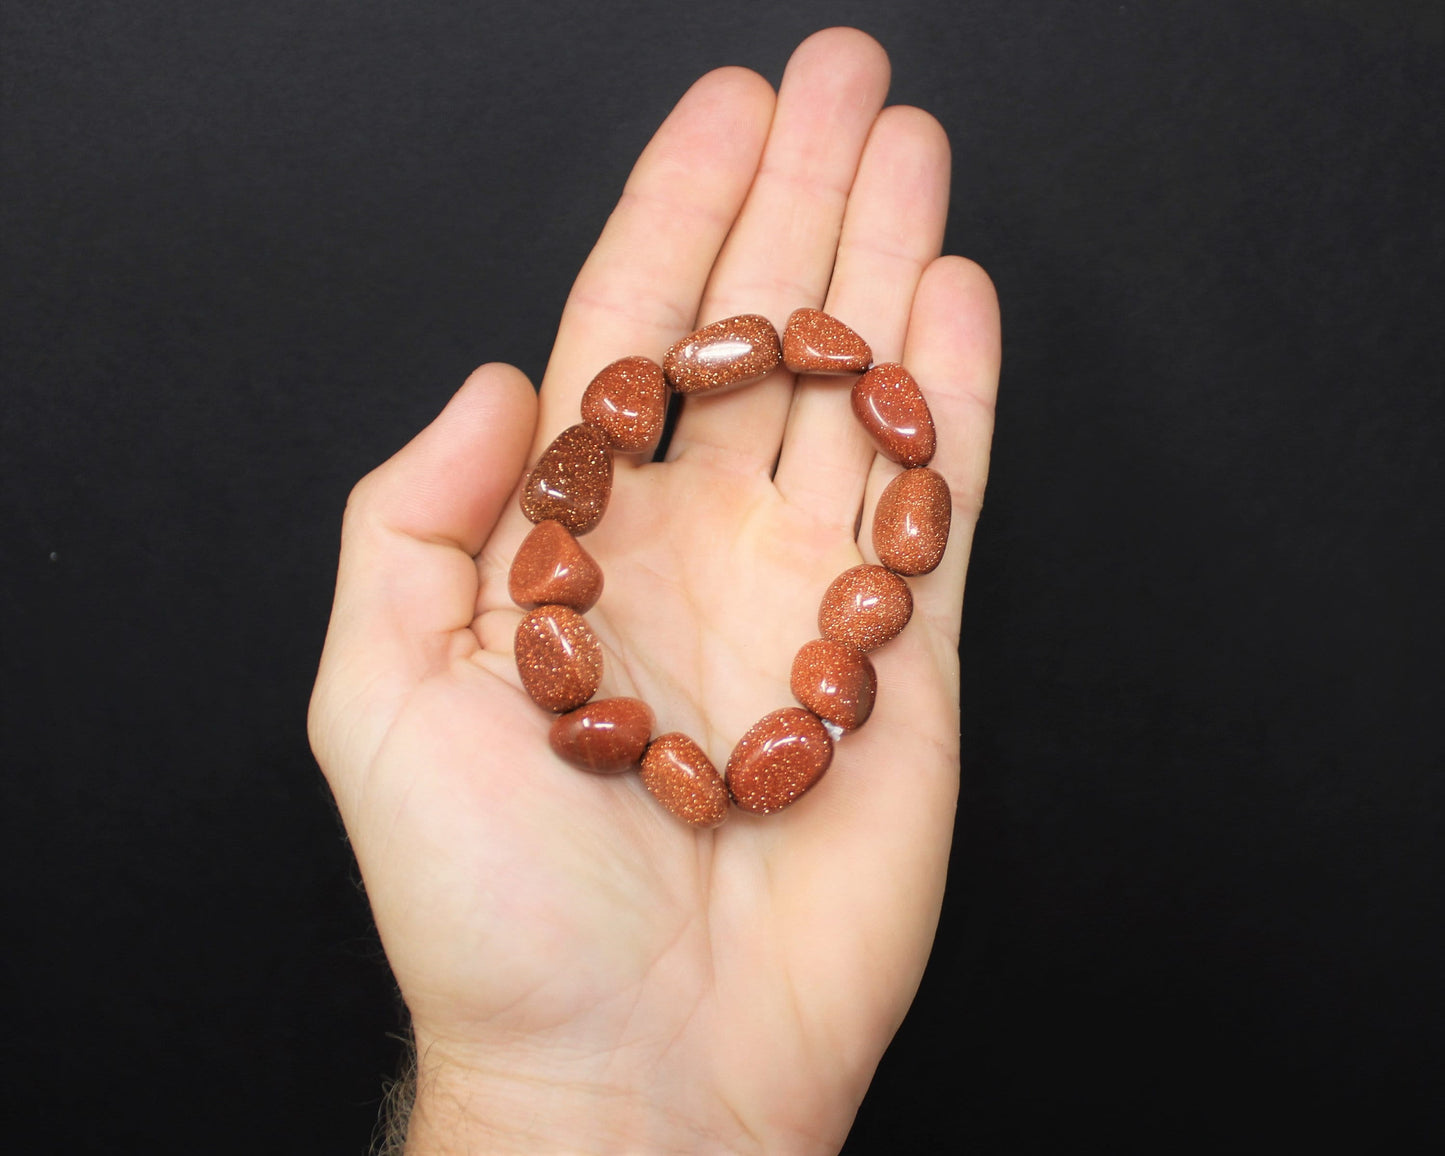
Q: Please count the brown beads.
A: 13